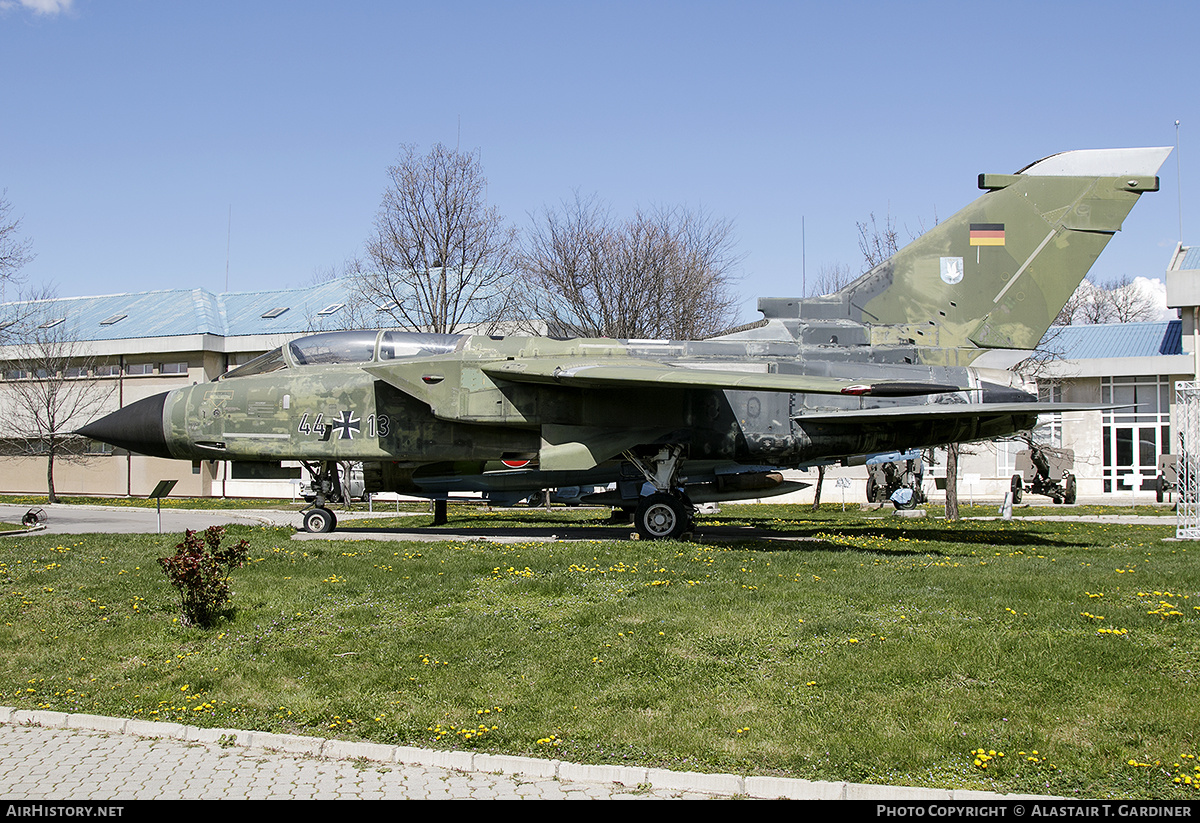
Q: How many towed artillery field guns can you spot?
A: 3